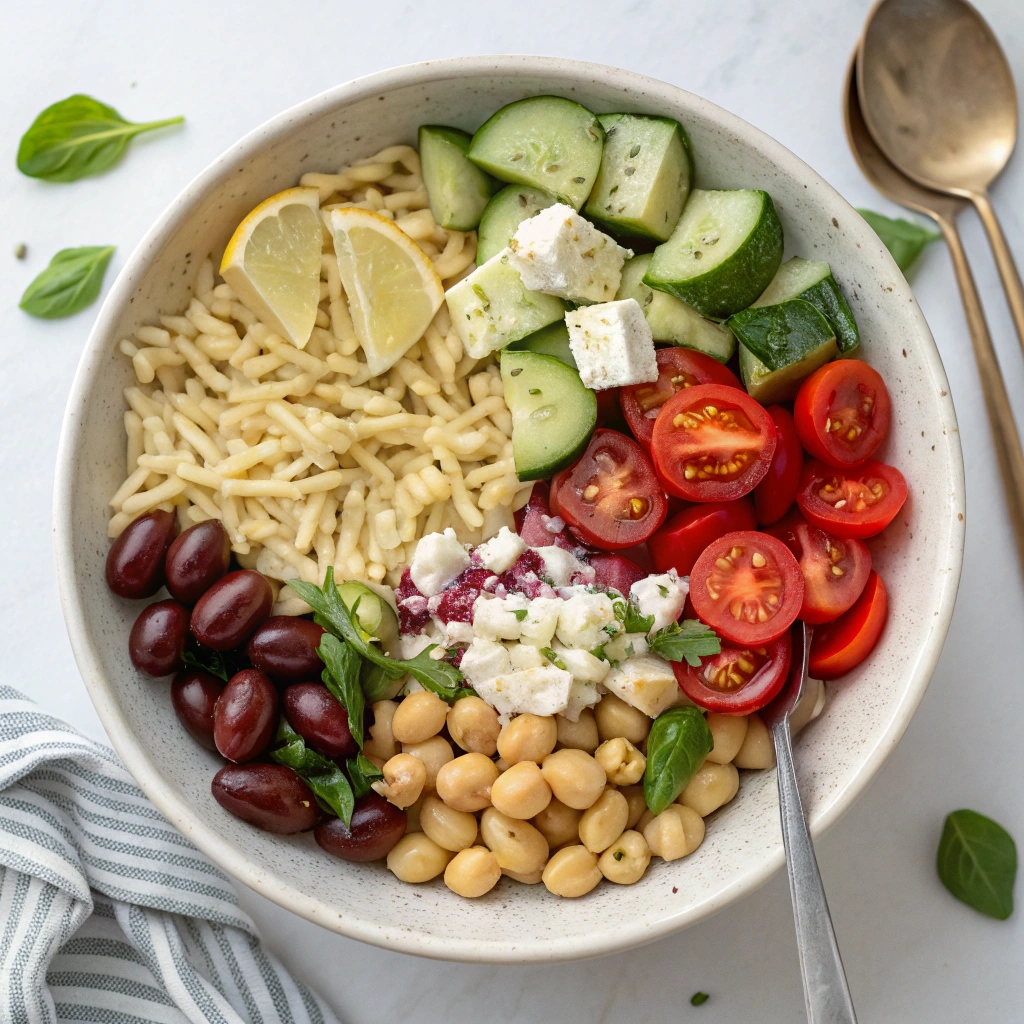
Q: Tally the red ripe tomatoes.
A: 11